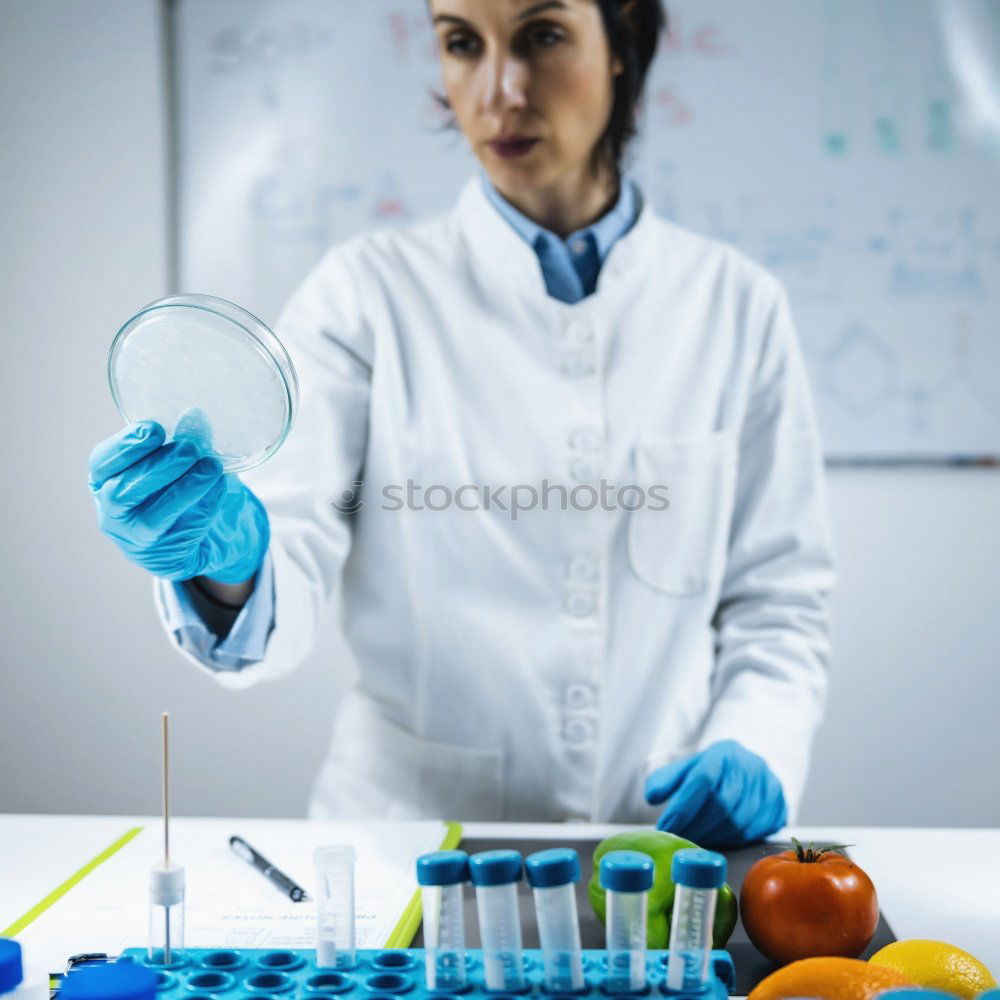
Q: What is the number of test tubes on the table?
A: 7